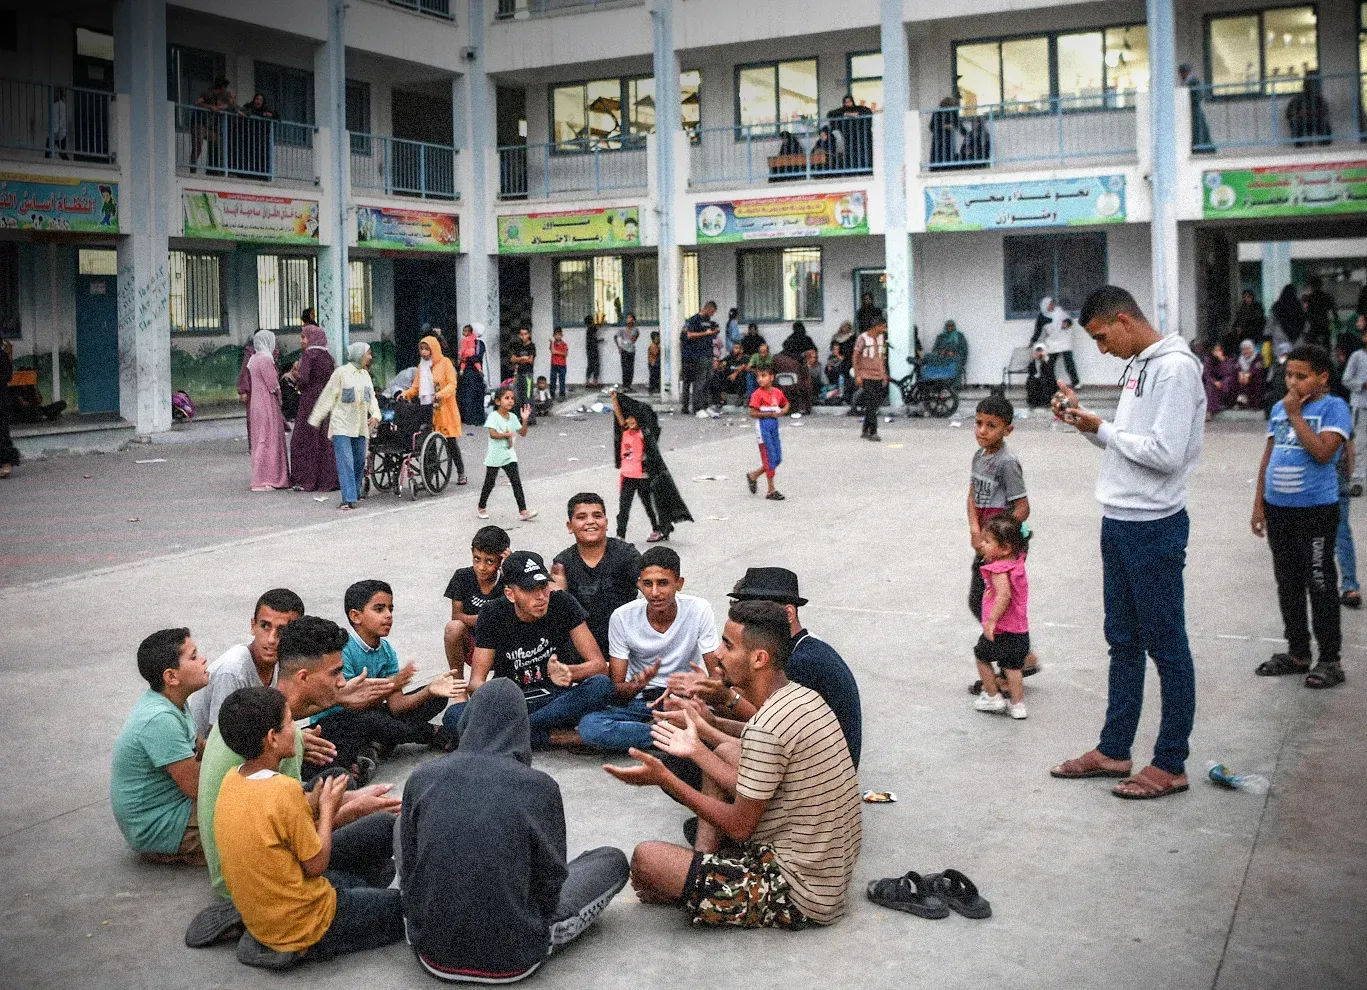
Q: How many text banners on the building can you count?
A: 7